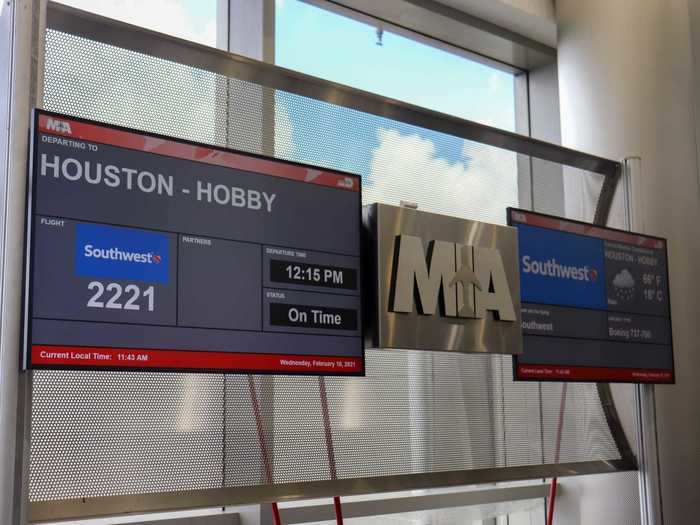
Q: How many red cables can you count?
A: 3